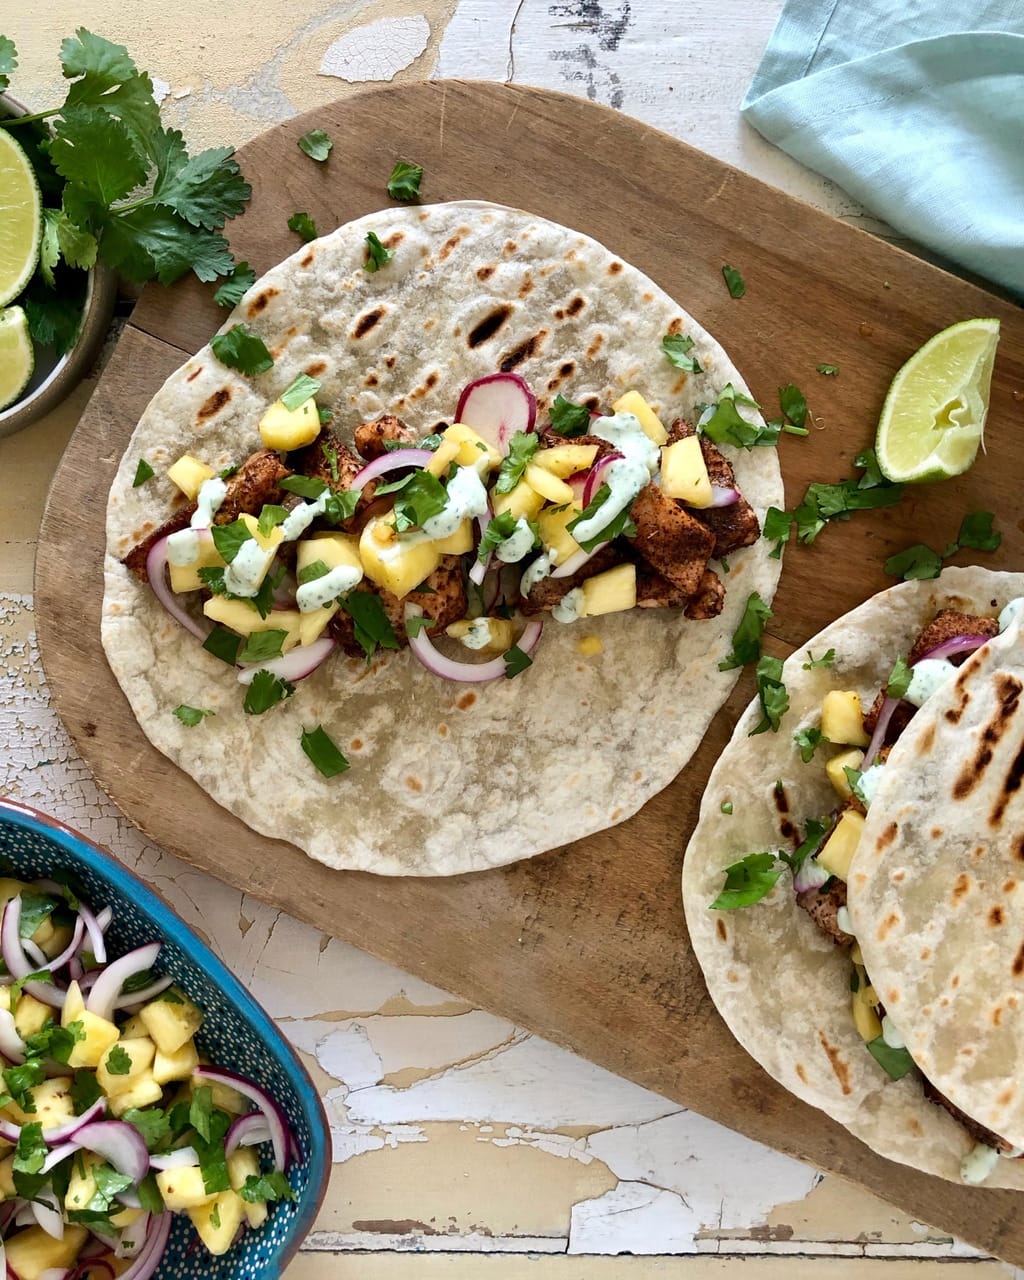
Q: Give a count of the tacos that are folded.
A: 1